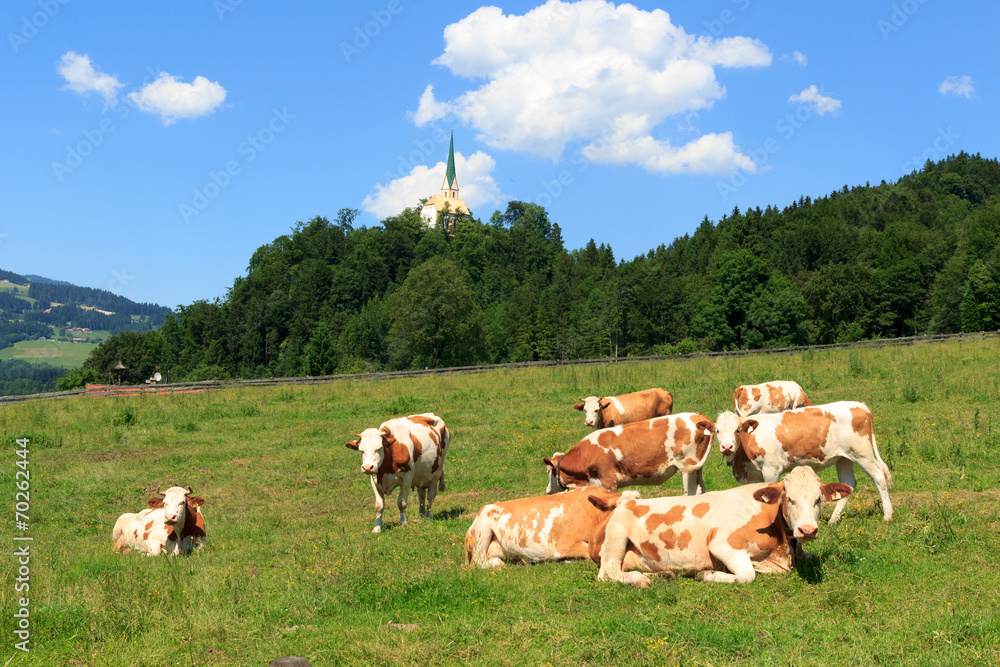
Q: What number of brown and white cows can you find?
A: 8